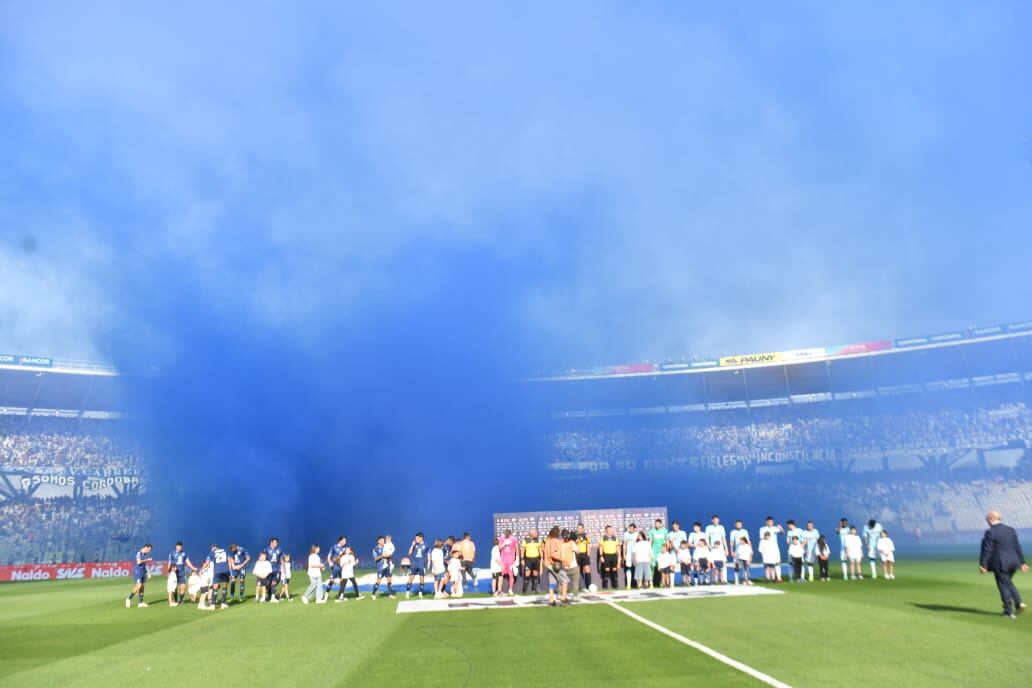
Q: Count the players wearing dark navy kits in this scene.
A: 9